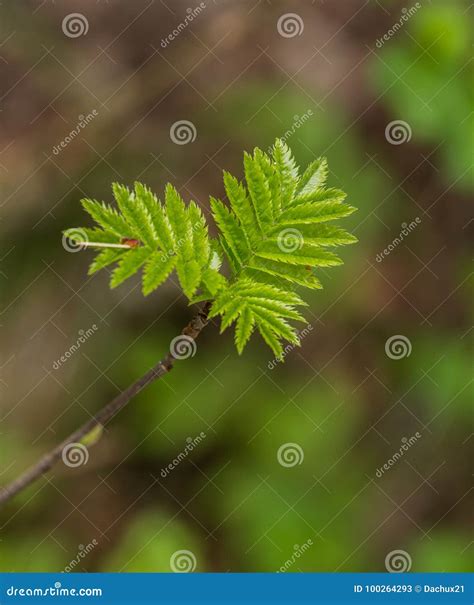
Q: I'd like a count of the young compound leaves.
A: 3